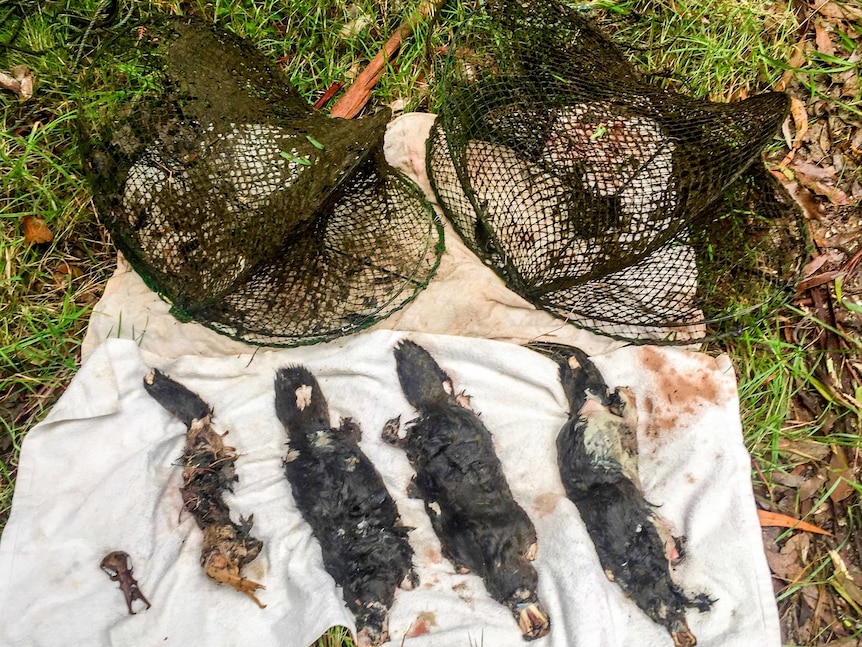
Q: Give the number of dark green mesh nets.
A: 2